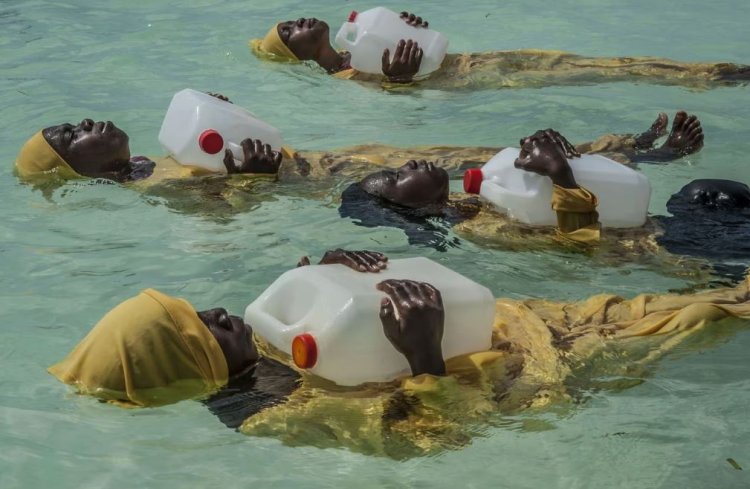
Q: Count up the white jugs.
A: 4